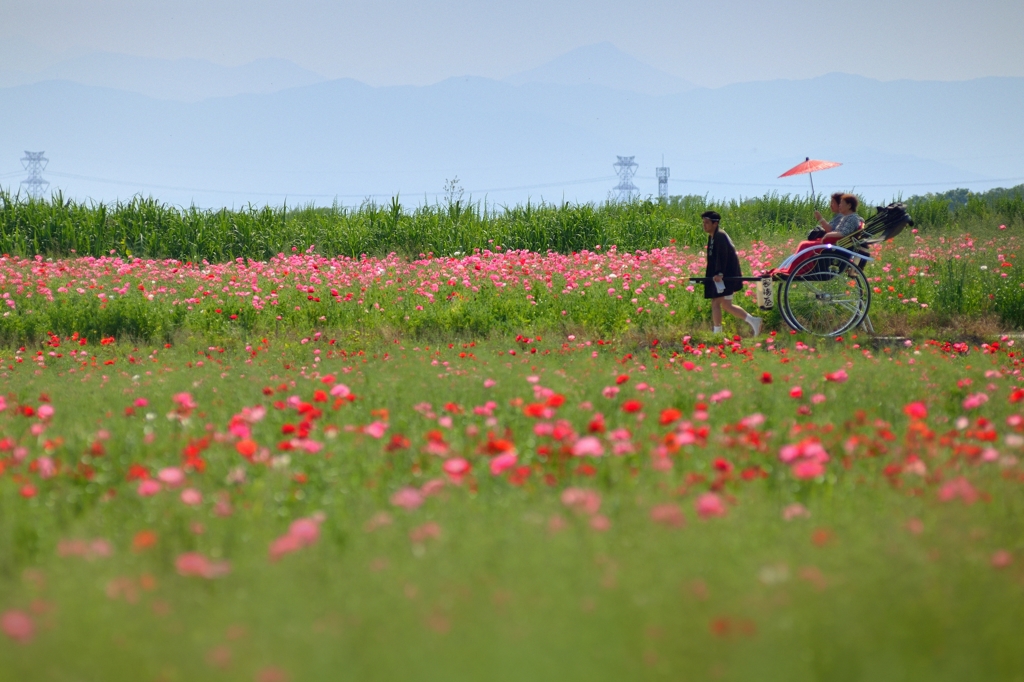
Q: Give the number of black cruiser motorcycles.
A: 0